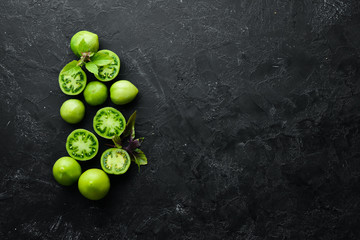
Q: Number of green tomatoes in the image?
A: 11